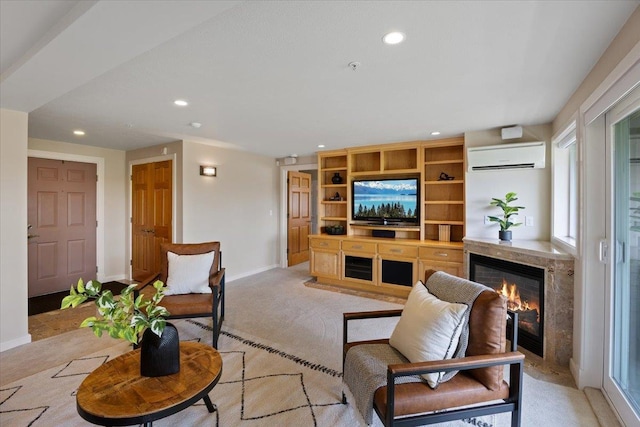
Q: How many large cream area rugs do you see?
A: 1